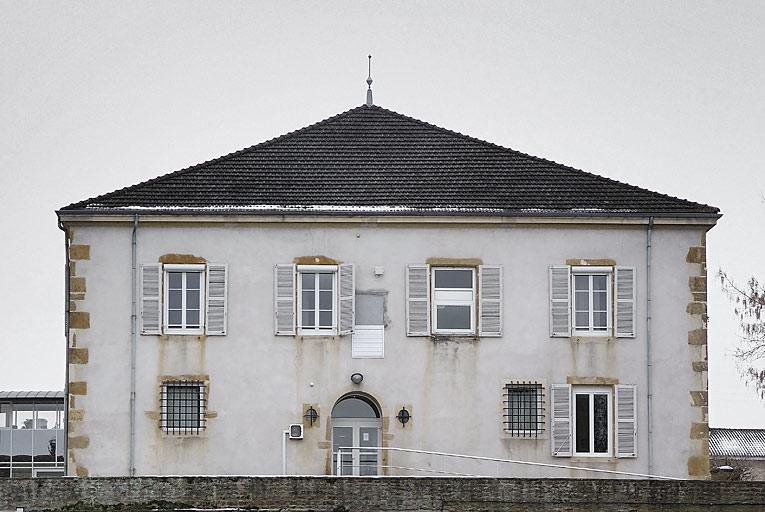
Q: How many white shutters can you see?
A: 10